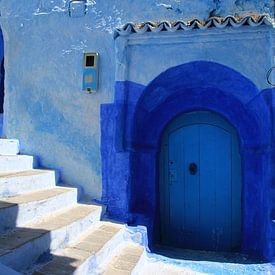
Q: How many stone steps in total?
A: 7